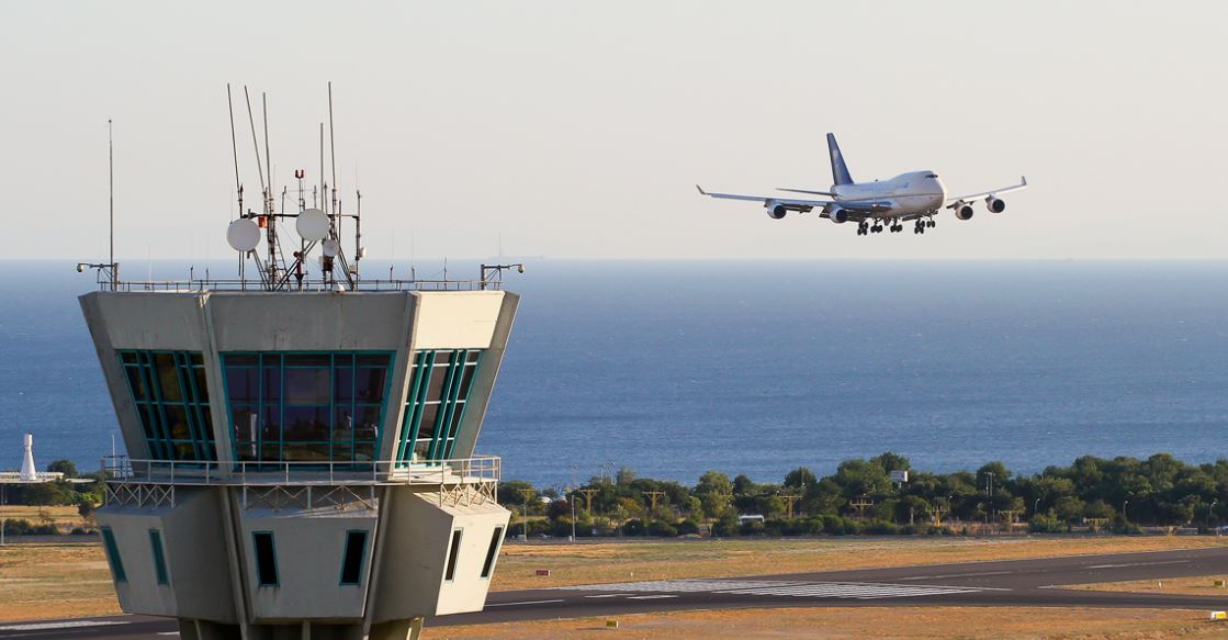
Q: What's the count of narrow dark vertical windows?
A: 6